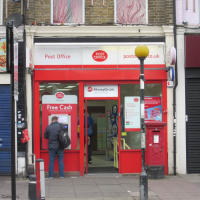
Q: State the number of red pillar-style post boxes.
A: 1